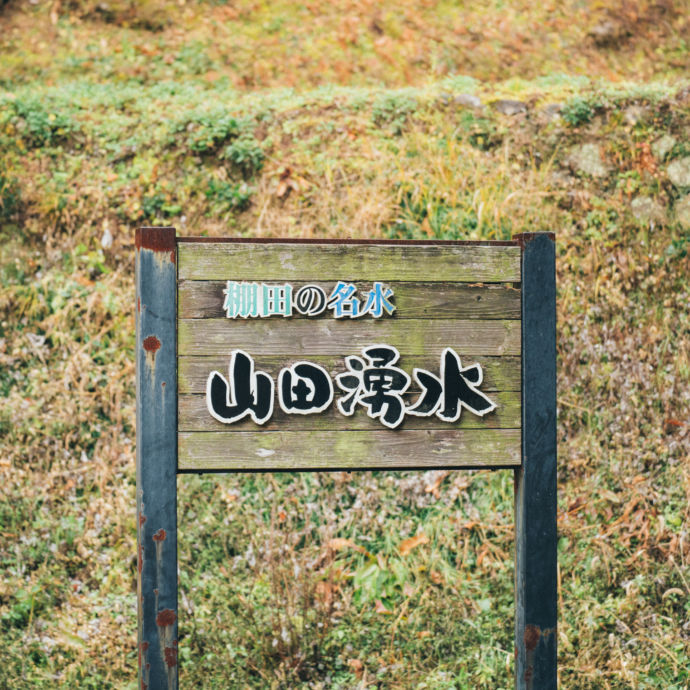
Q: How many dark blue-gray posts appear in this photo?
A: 2